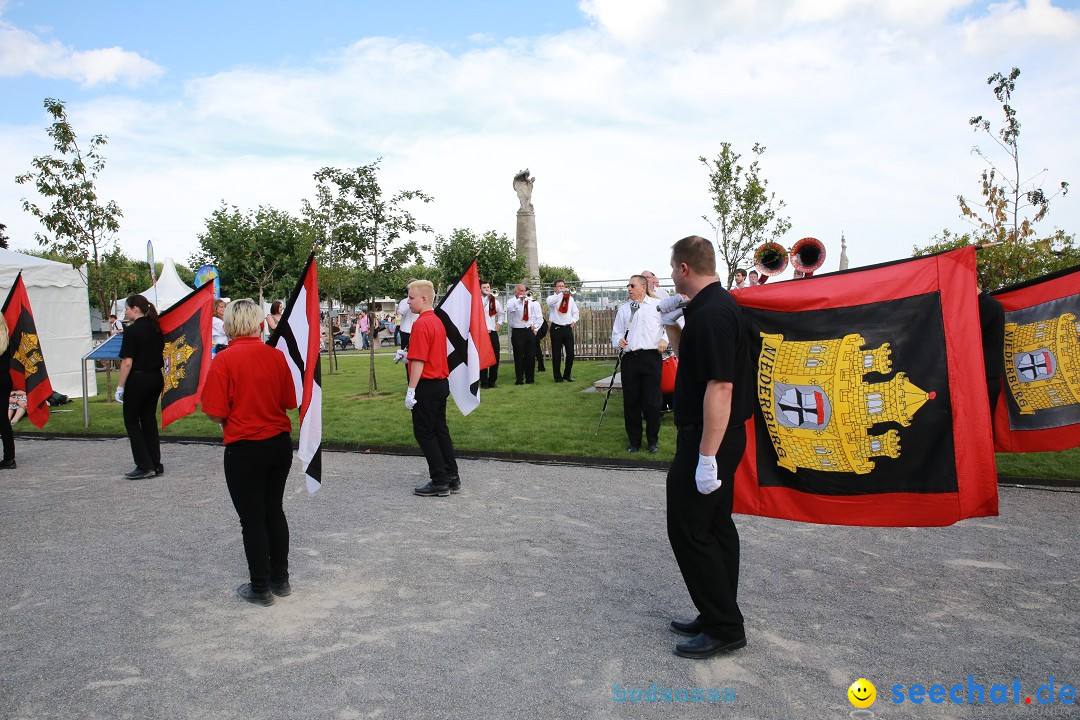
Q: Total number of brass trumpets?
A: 3